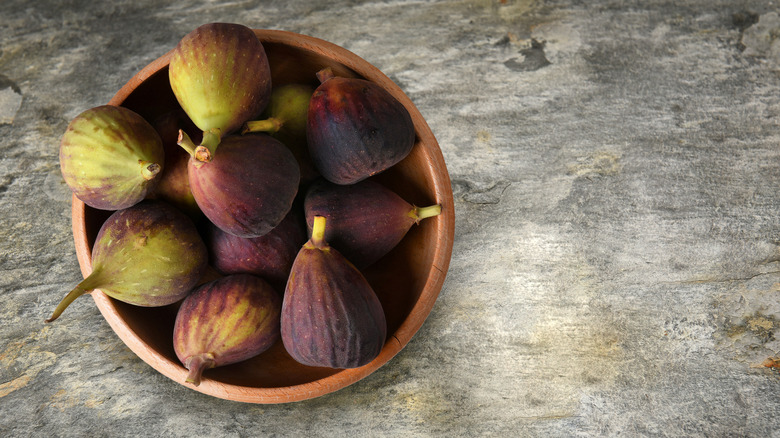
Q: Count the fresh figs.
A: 11